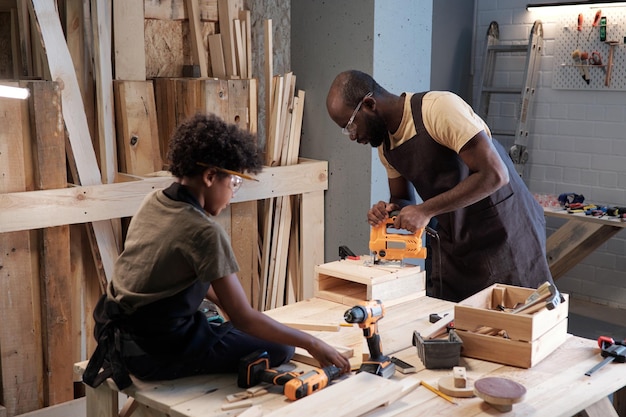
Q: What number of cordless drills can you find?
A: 2